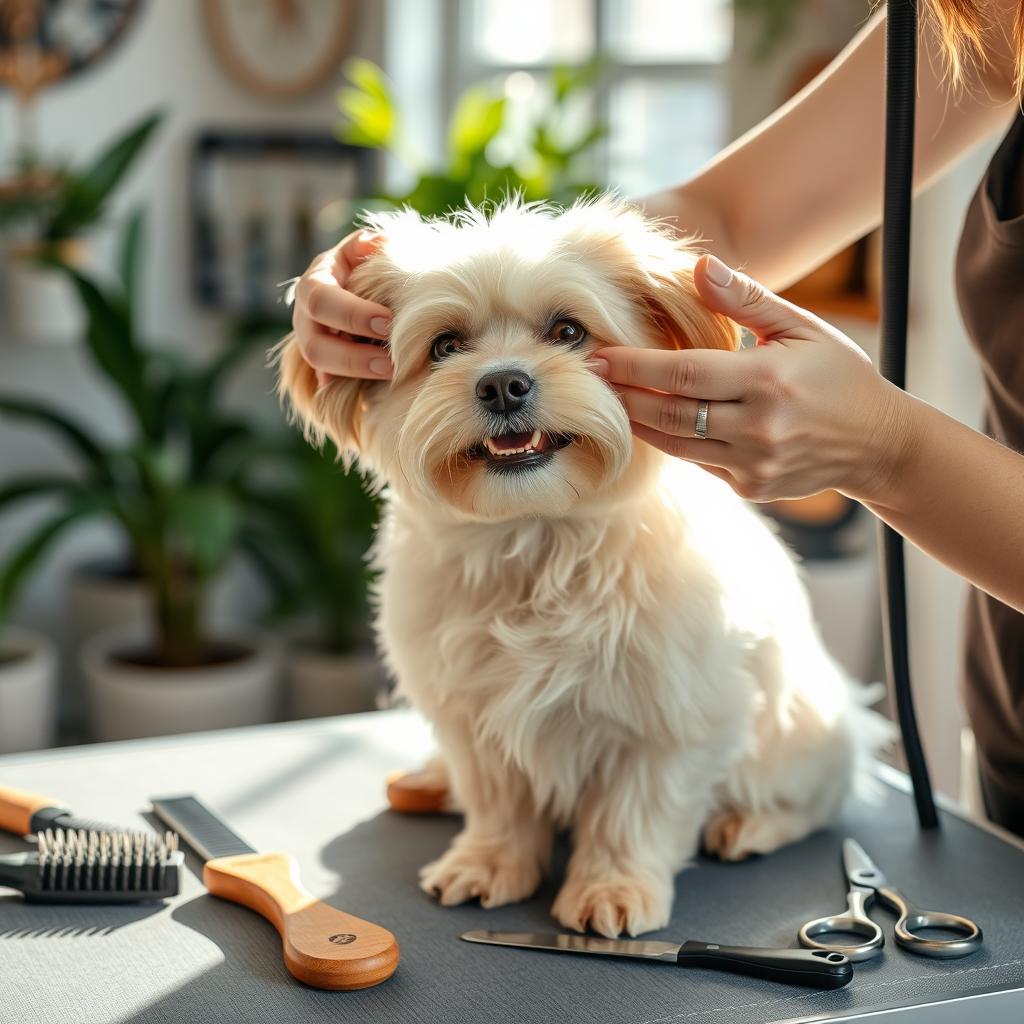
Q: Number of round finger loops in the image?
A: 2